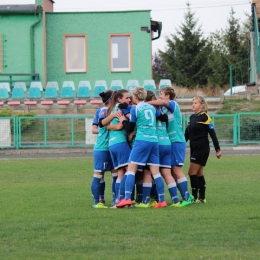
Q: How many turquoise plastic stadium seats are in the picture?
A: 11